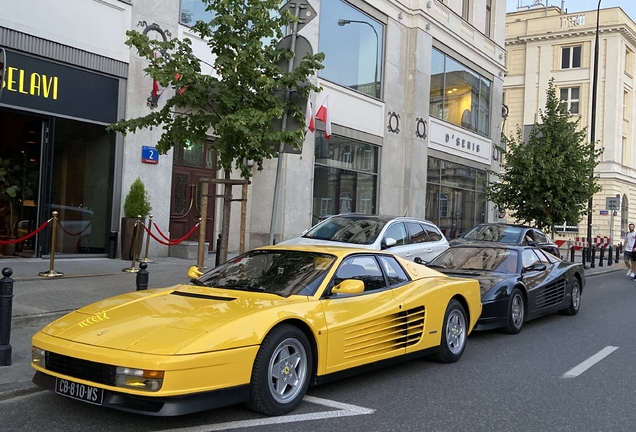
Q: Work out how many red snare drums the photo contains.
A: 0